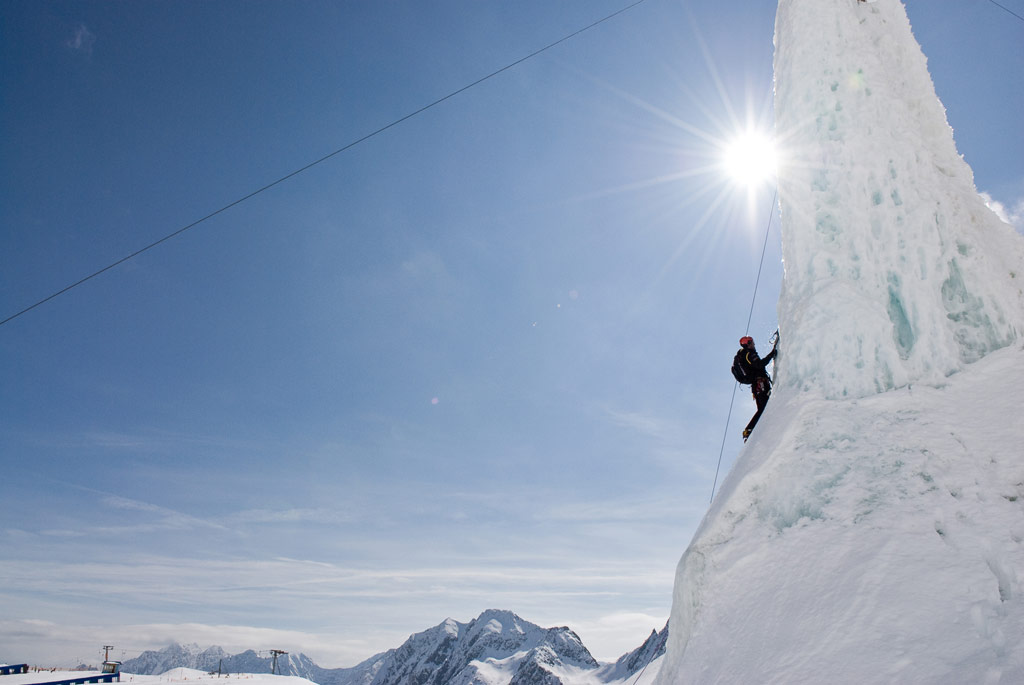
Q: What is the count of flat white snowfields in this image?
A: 1